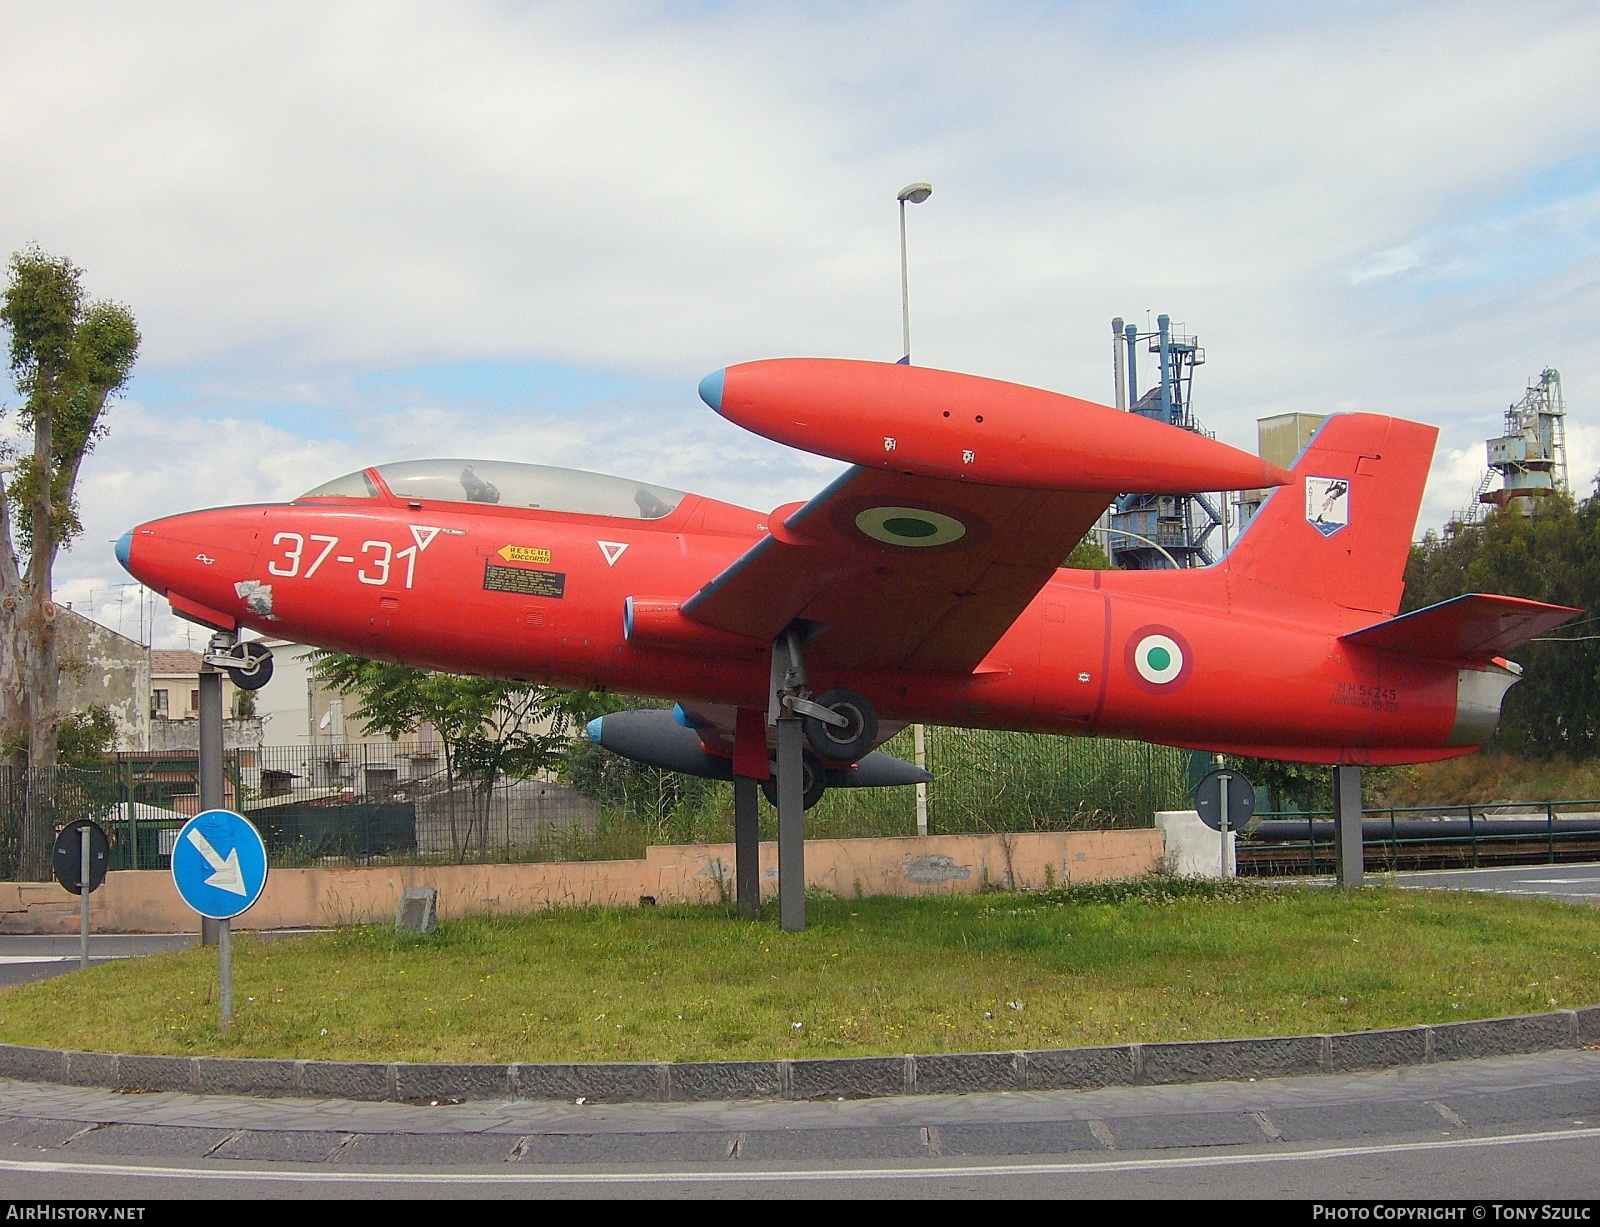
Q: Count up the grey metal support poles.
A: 4